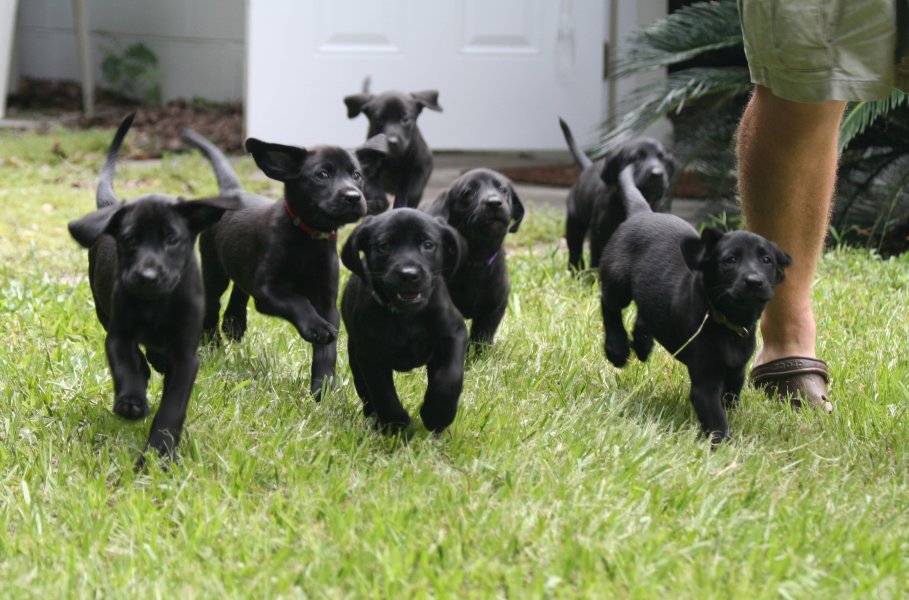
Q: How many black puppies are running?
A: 7